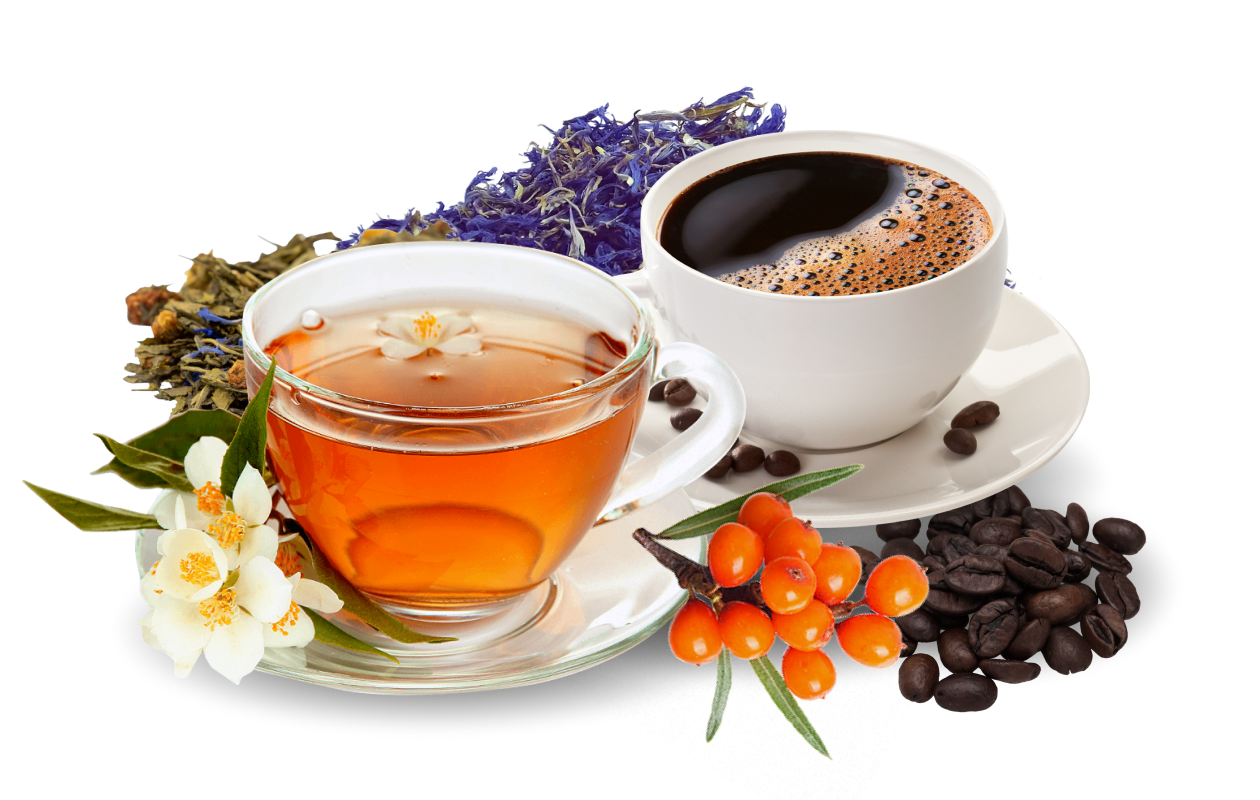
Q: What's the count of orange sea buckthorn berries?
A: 11